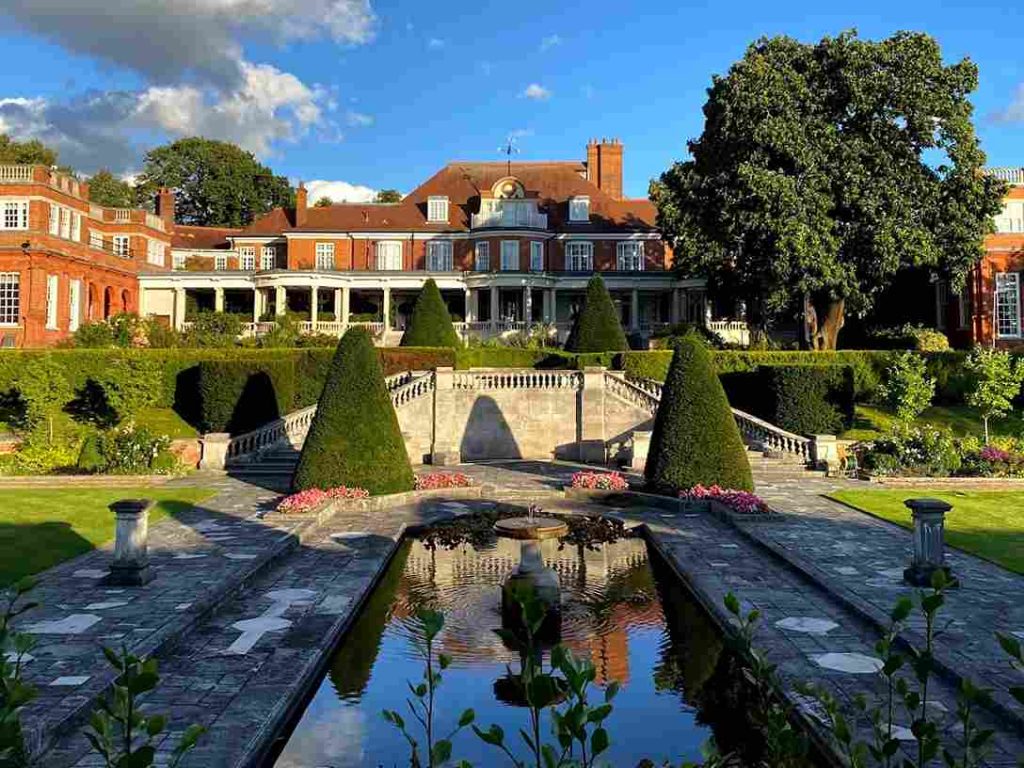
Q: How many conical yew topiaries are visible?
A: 4